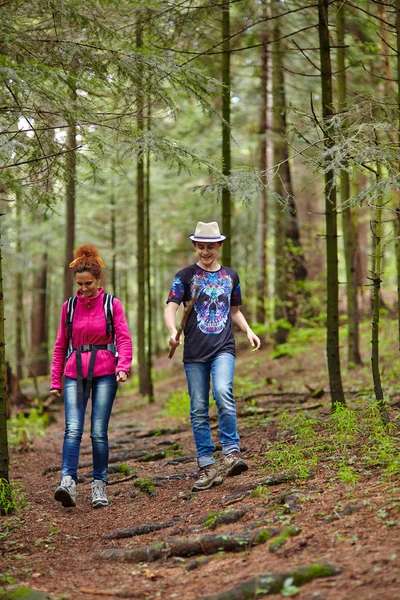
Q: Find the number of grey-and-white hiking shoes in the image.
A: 2